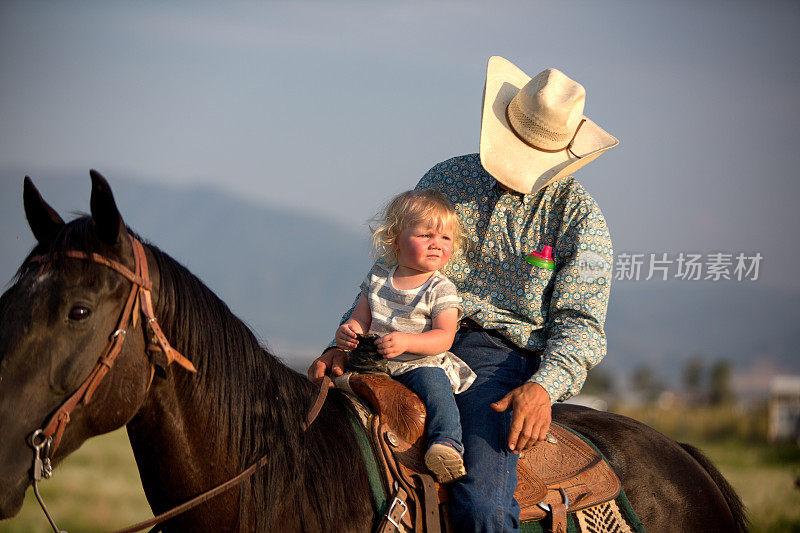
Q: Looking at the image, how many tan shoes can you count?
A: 1